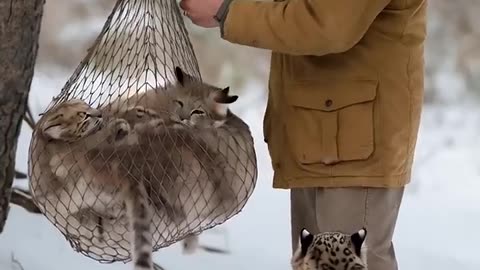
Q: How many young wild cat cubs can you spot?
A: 3